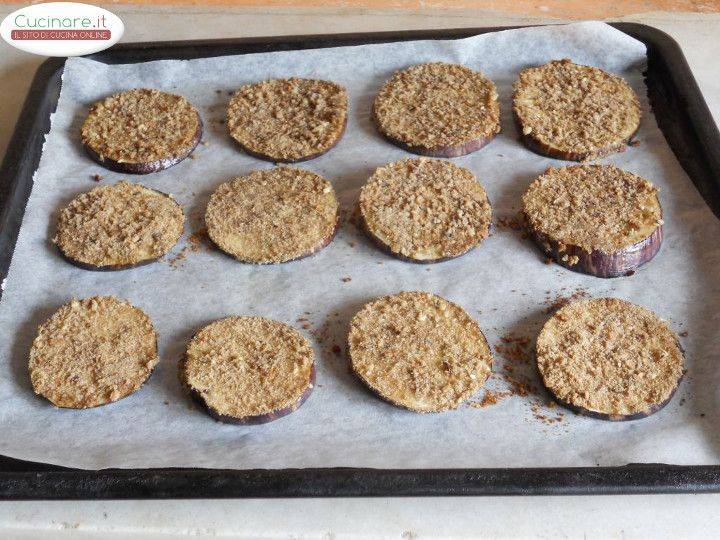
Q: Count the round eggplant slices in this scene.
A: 12